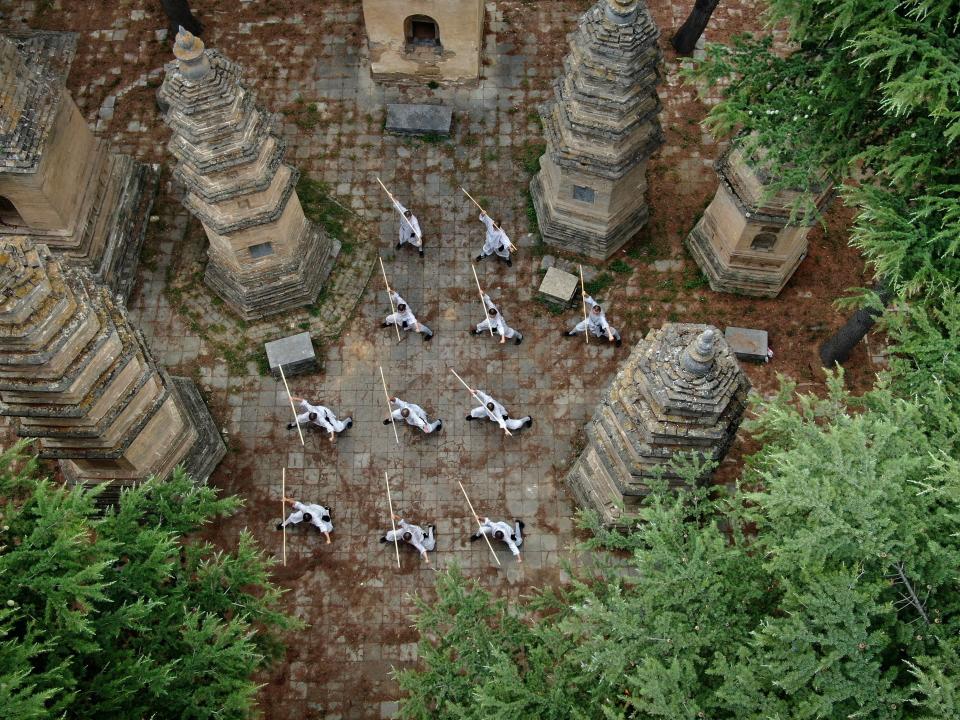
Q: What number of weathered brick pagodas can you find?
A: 7